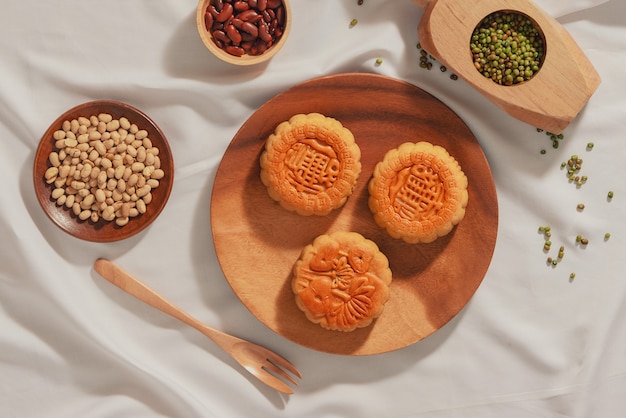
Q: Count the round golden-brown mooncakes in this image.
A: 3